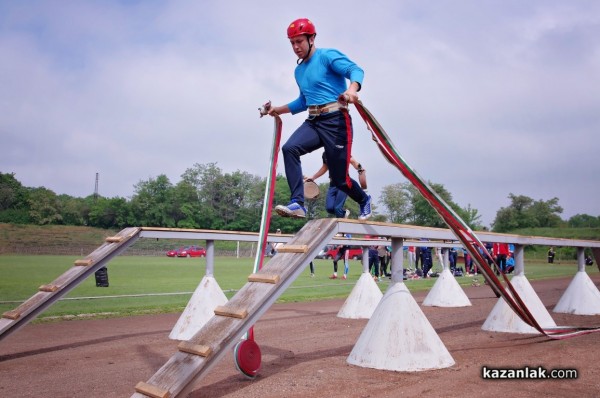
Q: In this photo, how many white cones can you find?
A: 6